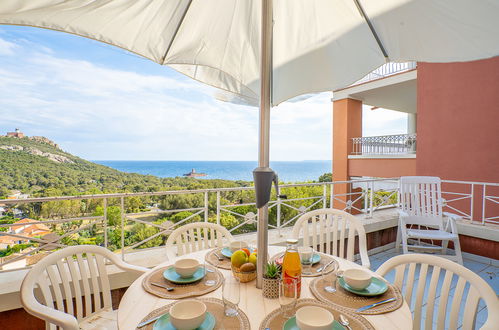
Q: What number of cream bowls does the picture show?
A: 6